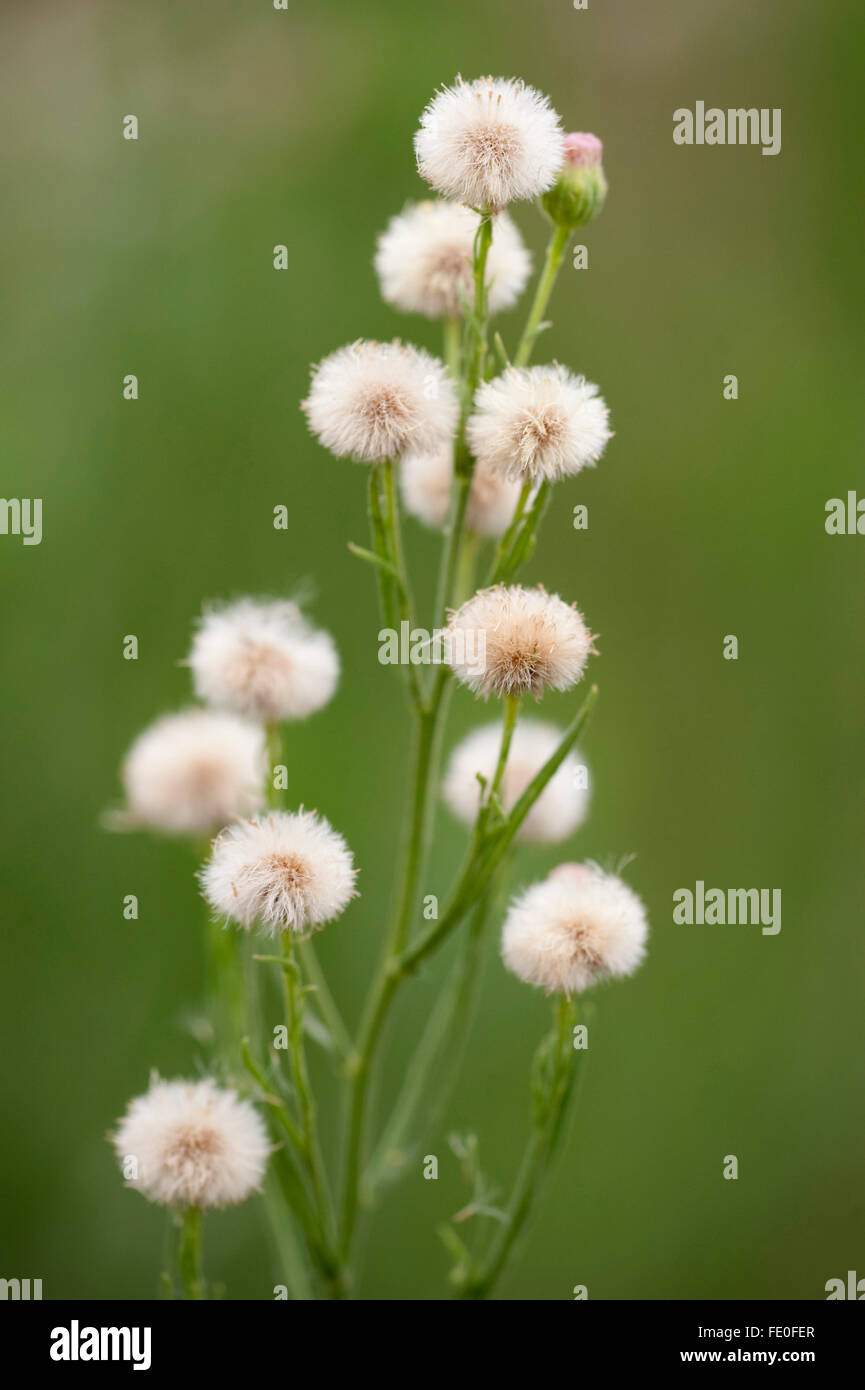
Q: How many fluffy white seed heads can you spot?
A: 12